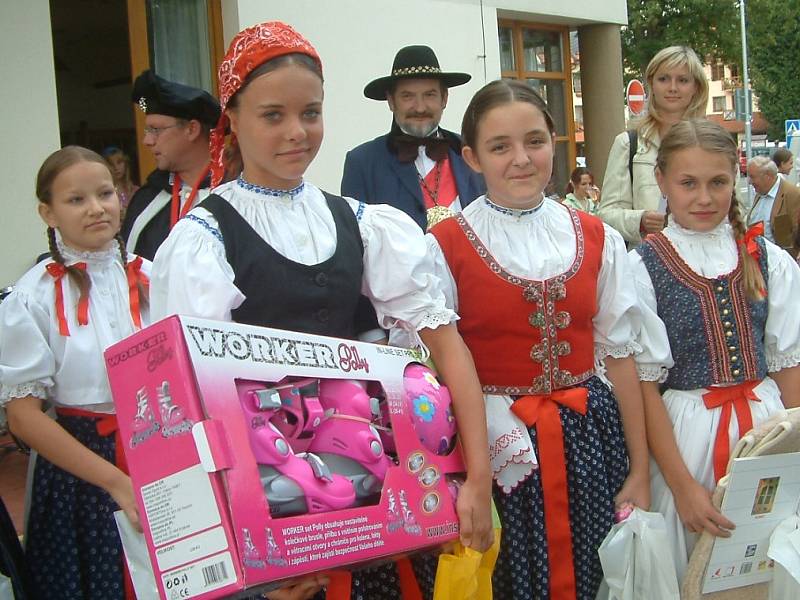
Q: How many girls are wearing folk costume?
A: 4